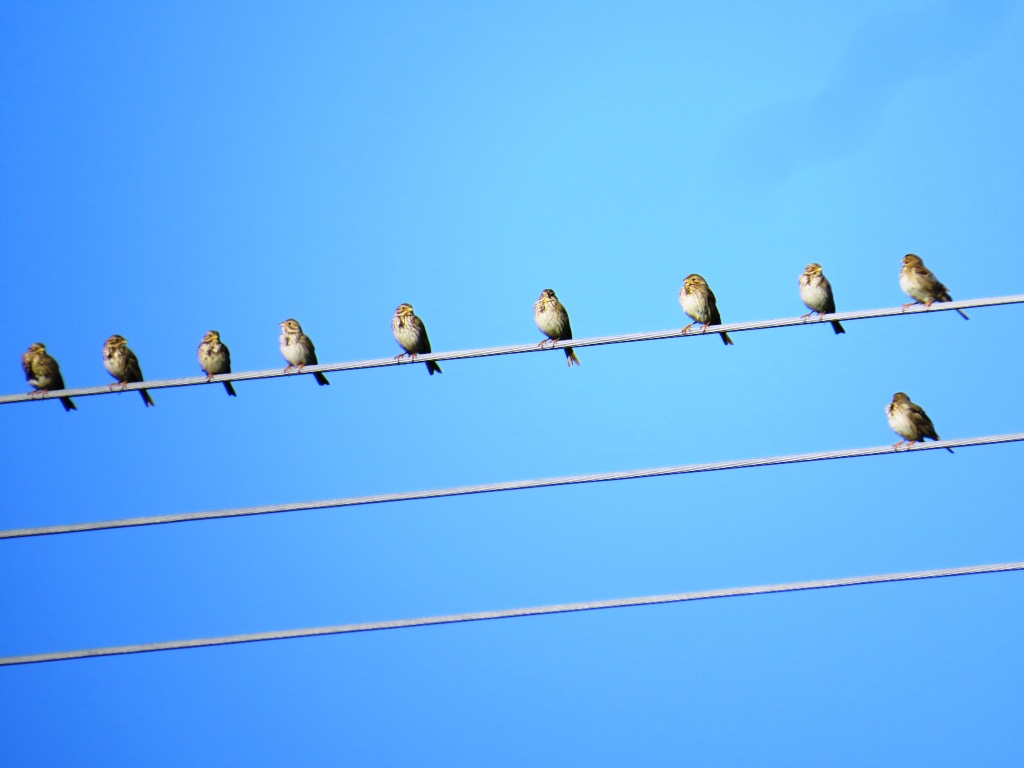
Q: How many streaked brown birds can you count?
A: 10